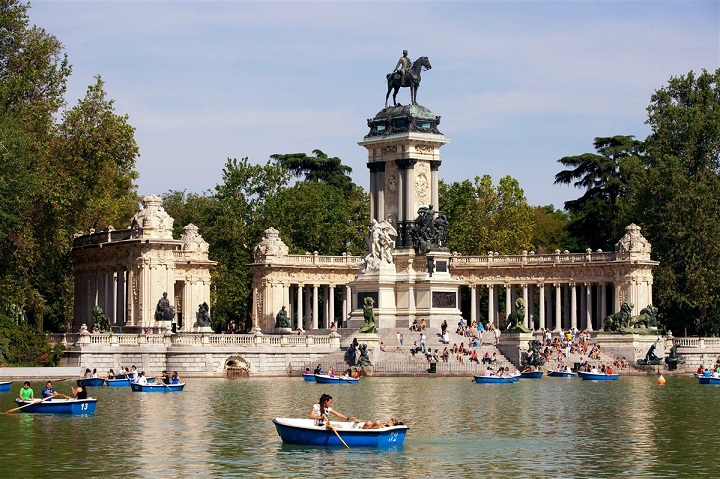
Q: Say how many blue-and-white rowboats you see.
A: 14